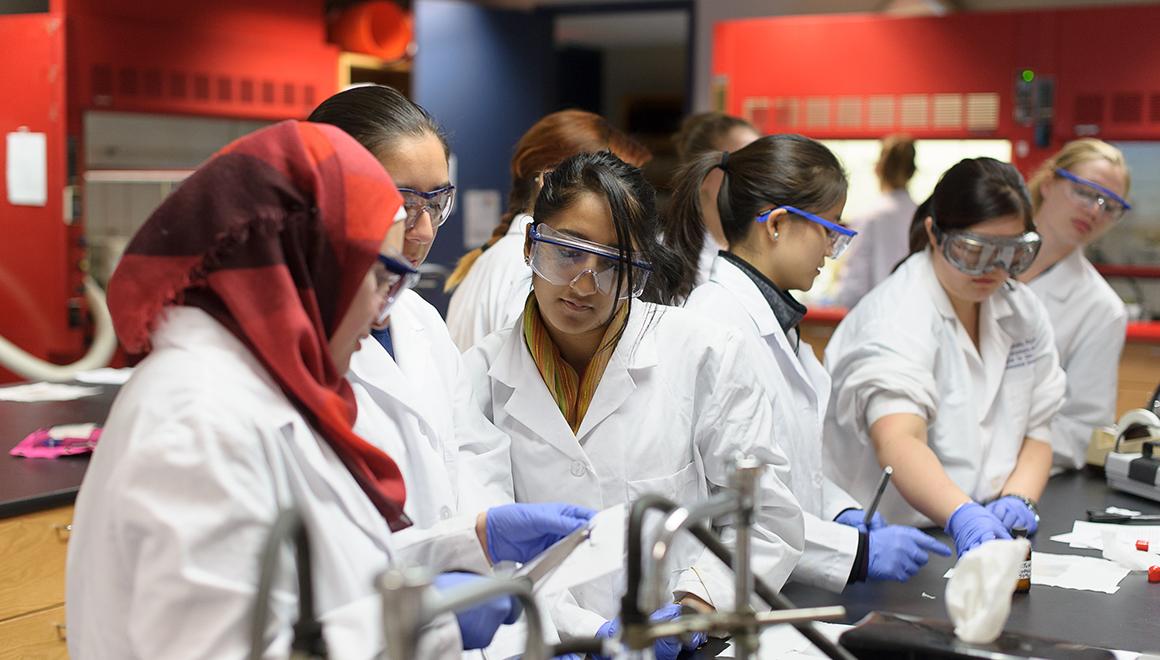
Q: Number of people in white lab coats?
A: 9